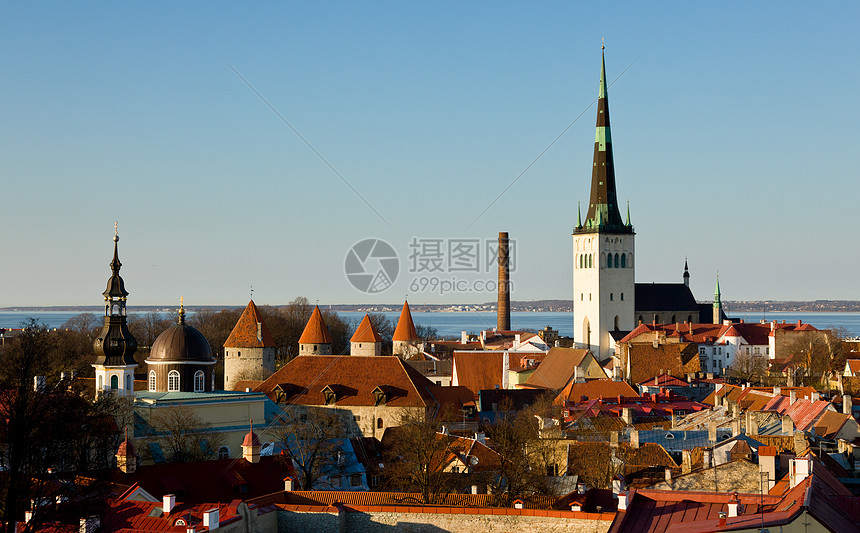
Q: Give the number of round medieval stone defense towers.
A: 4